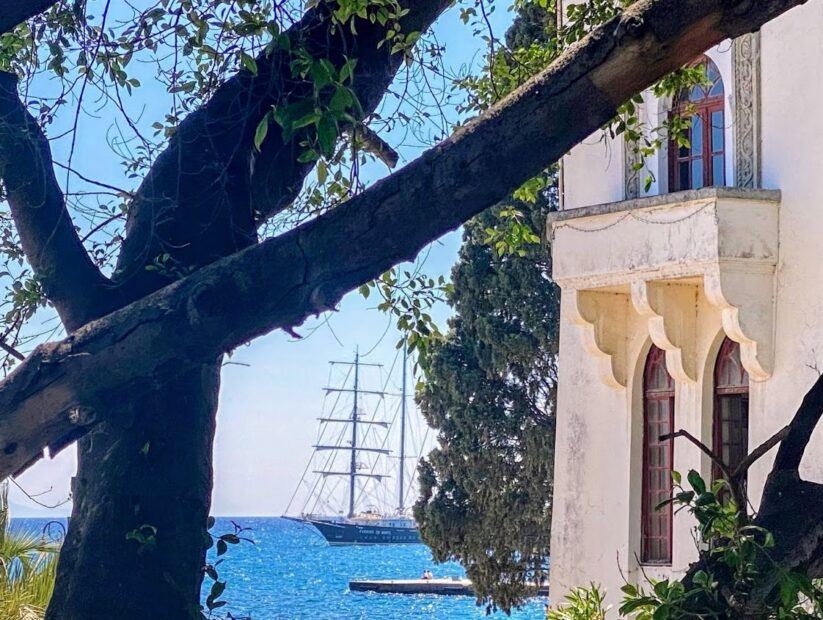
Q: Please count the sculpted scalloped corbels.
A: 3